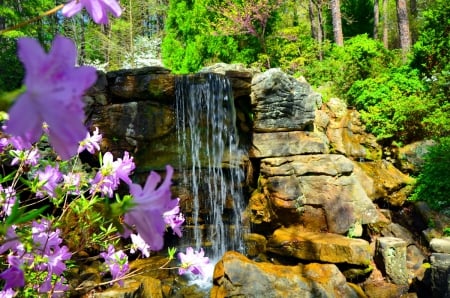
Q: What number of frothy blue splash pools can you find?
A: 1